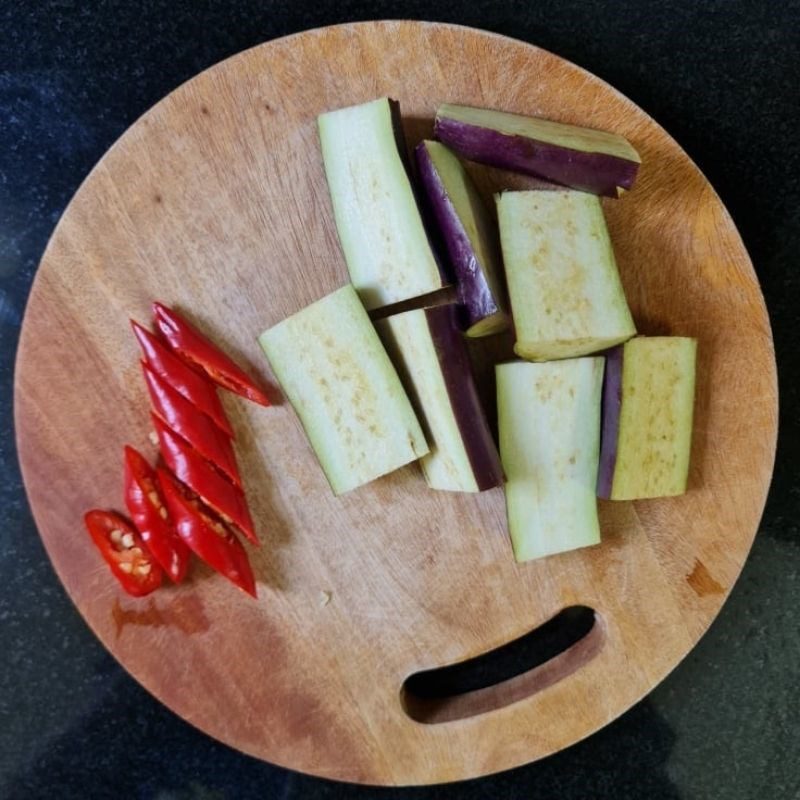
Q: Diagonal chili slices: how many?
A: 7